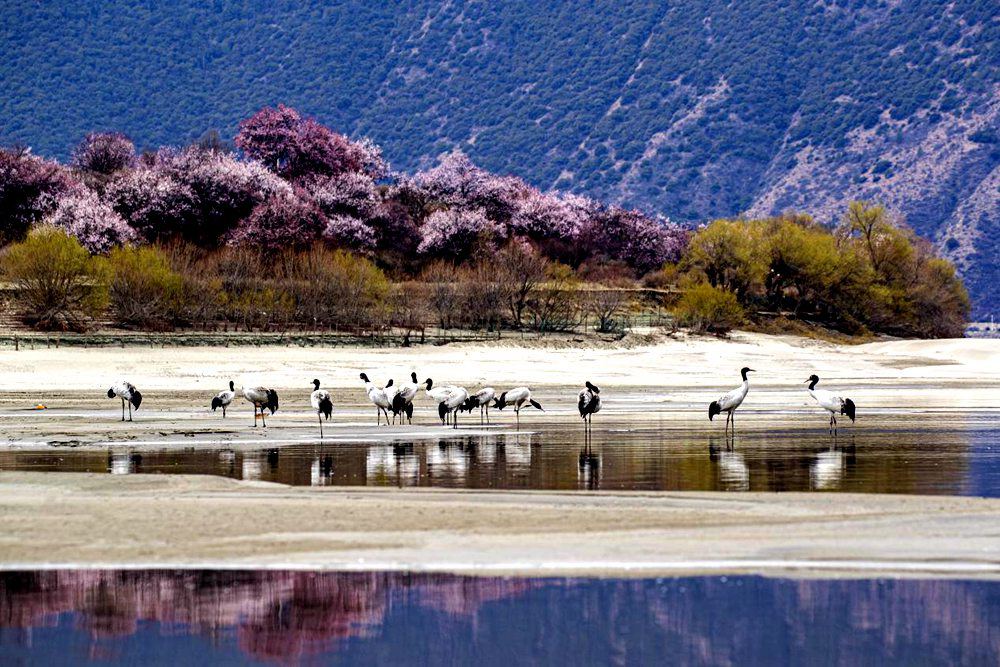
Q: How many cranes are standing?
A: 14